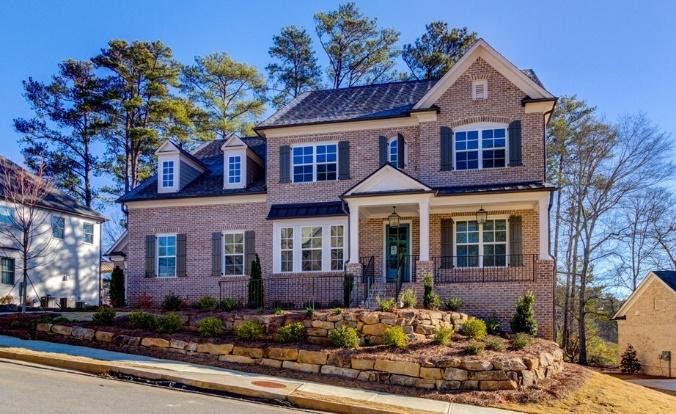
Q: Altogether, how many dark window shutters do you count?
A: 12